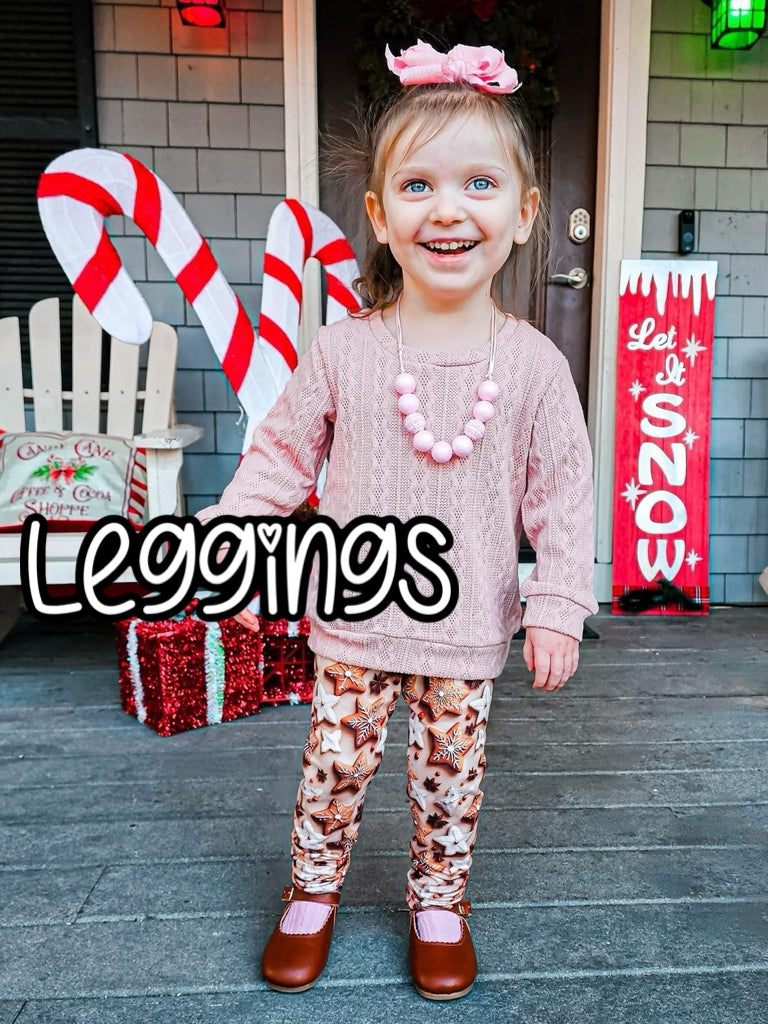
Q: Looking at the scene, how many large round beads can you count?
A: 9